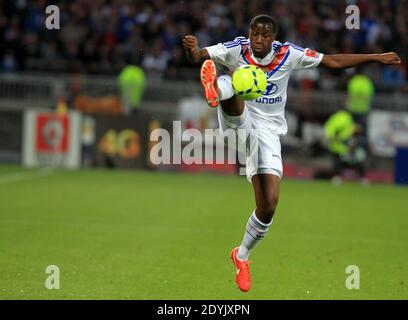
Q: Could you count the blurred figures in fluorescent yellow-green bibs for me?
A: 3